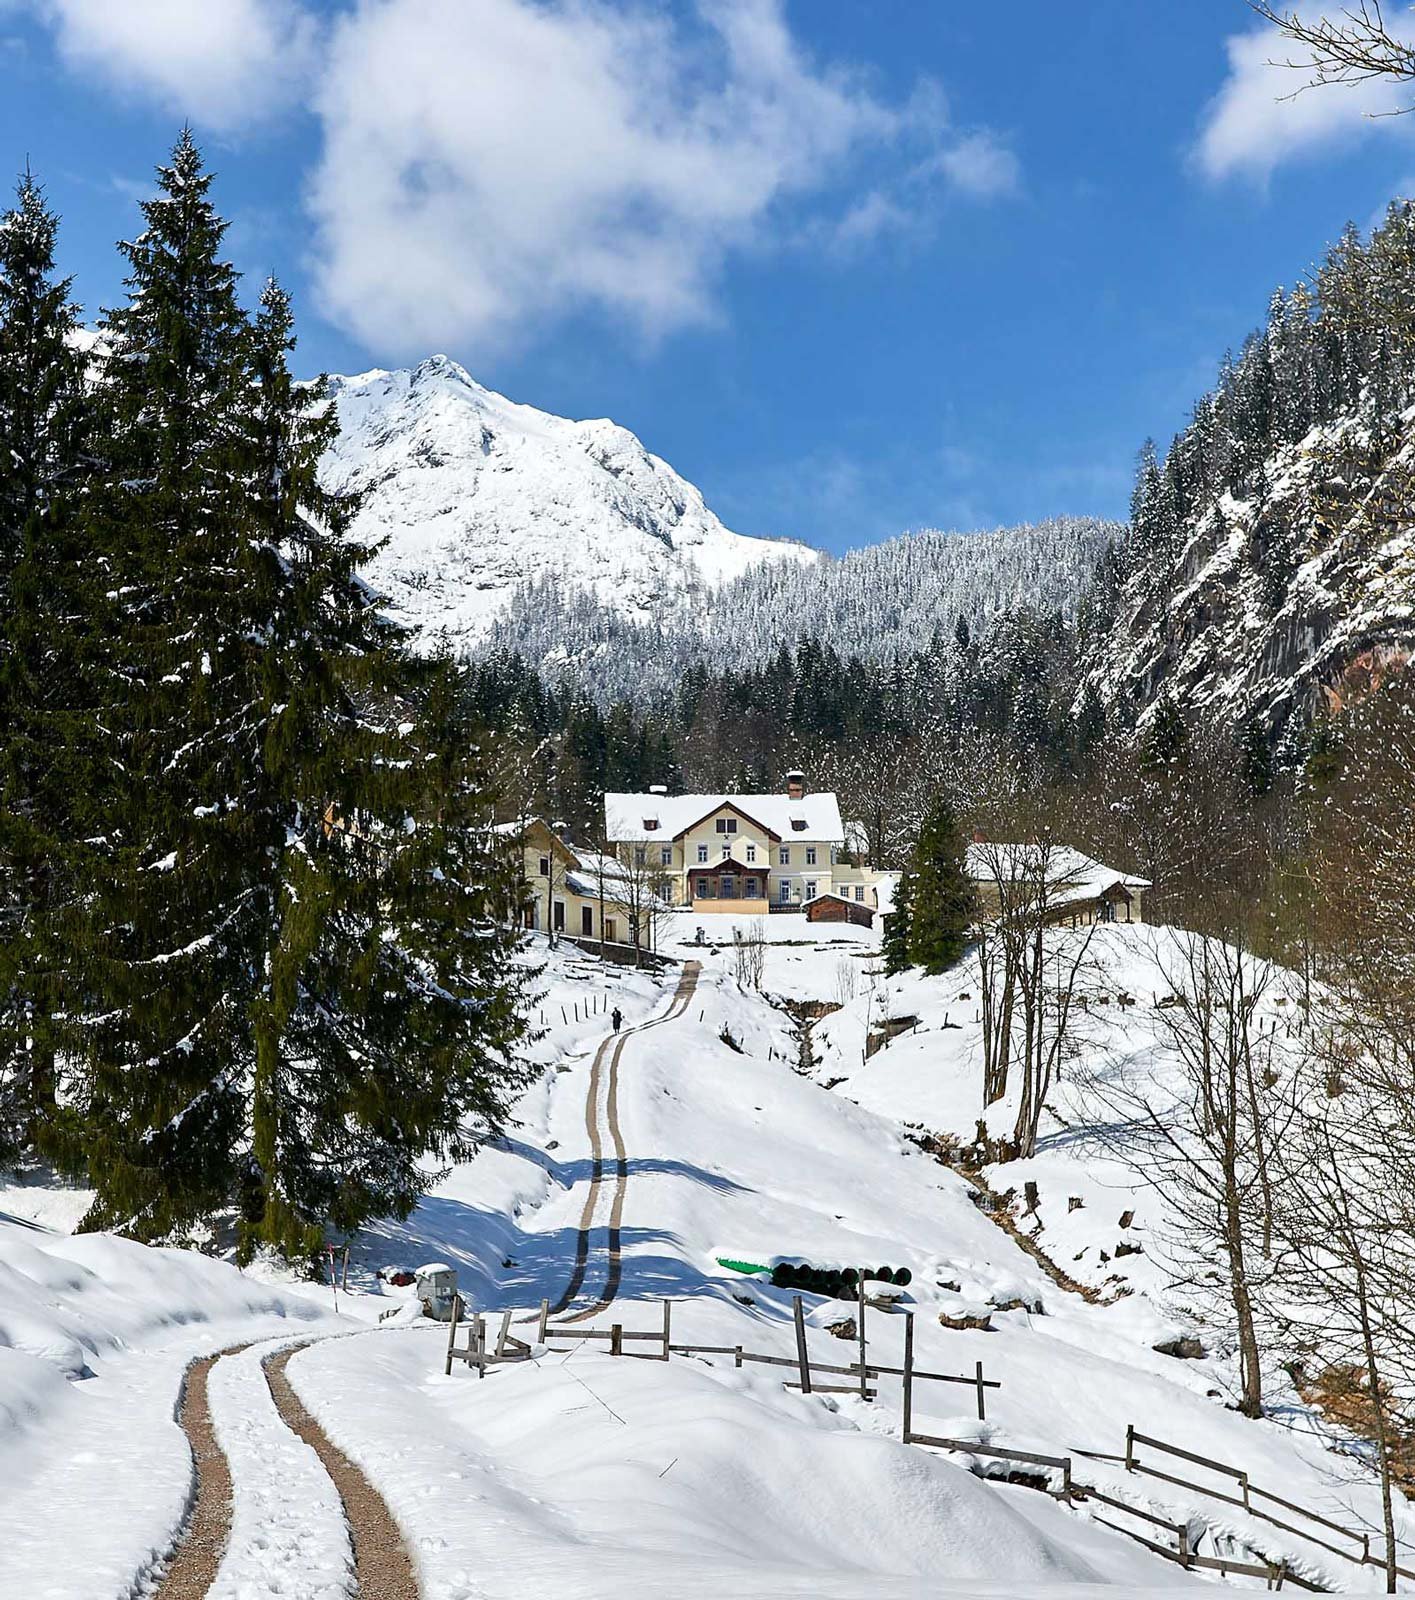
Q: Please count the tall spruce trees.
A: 3